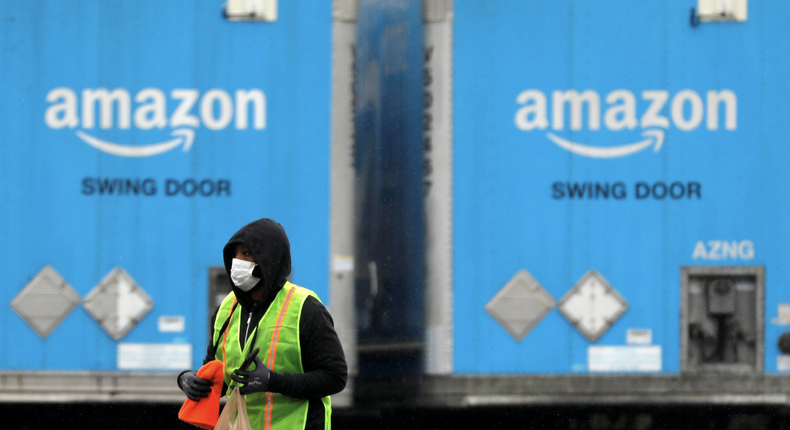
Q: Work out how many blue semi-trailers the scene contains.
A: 2